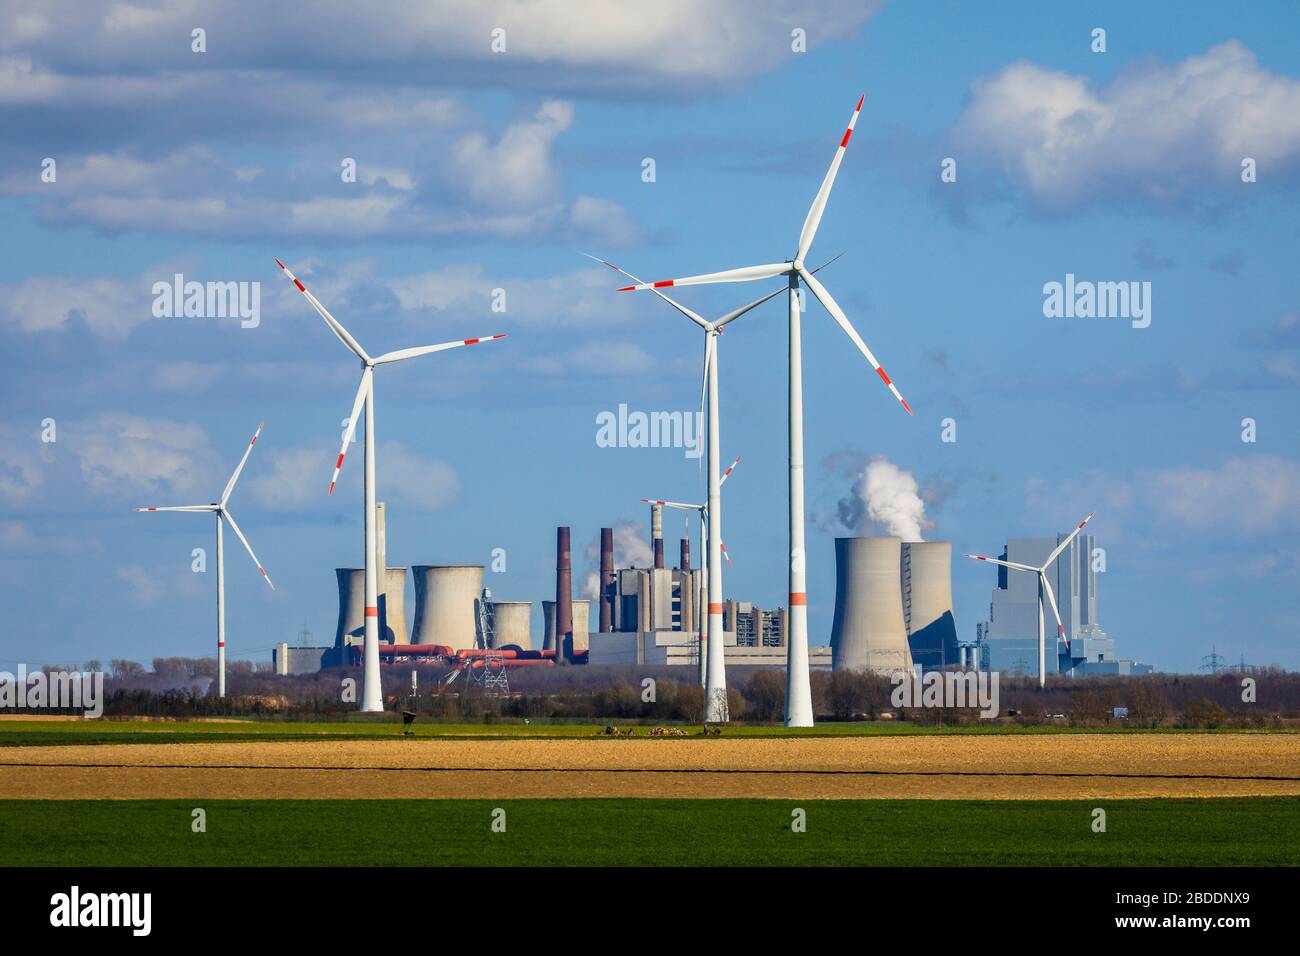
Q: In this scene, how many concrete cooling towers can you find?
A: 6